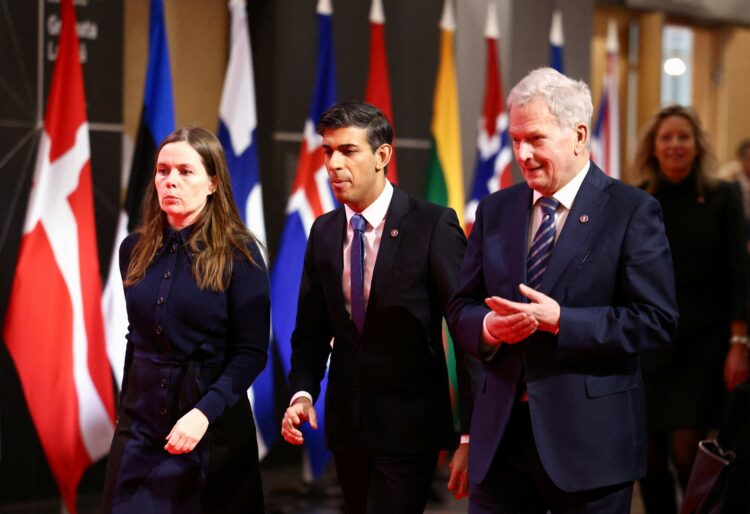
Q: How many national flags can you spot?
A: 9